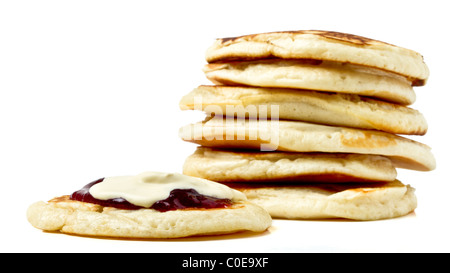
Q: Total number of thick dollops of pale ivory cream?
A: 1